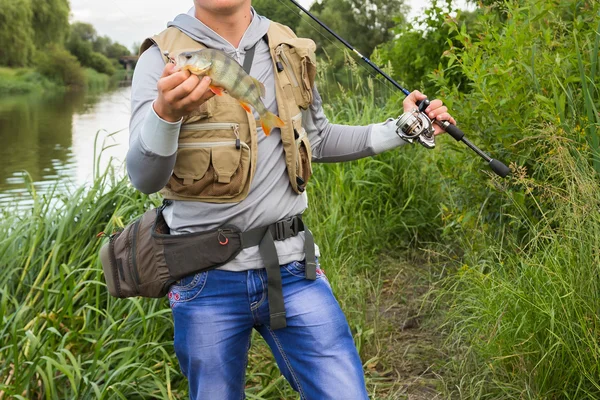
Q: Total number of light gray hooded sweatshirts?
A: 1